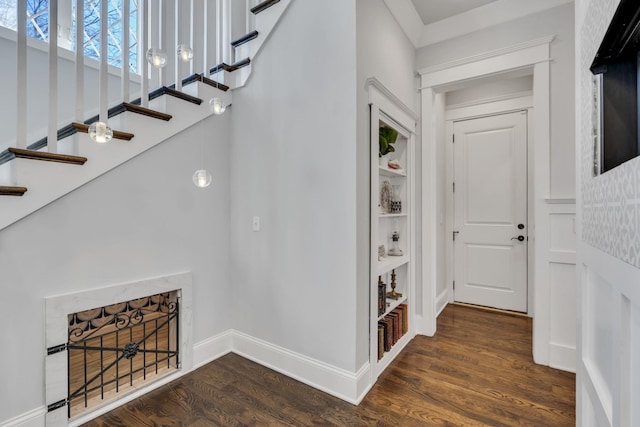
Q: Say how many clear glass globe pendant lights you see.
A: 5